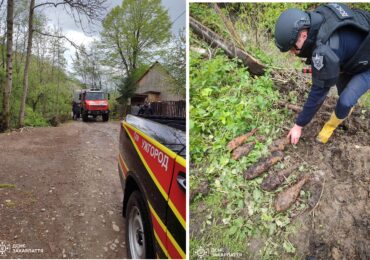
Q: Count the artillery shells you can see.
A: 6